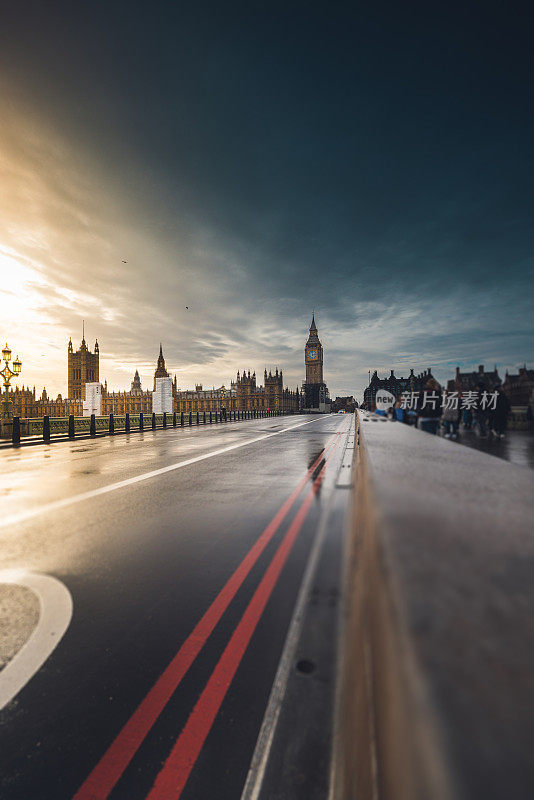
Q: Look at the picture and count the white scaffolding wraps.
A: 2